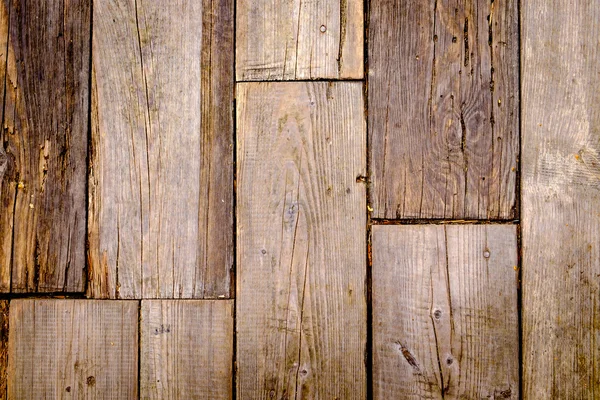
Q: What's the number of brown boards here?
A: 9